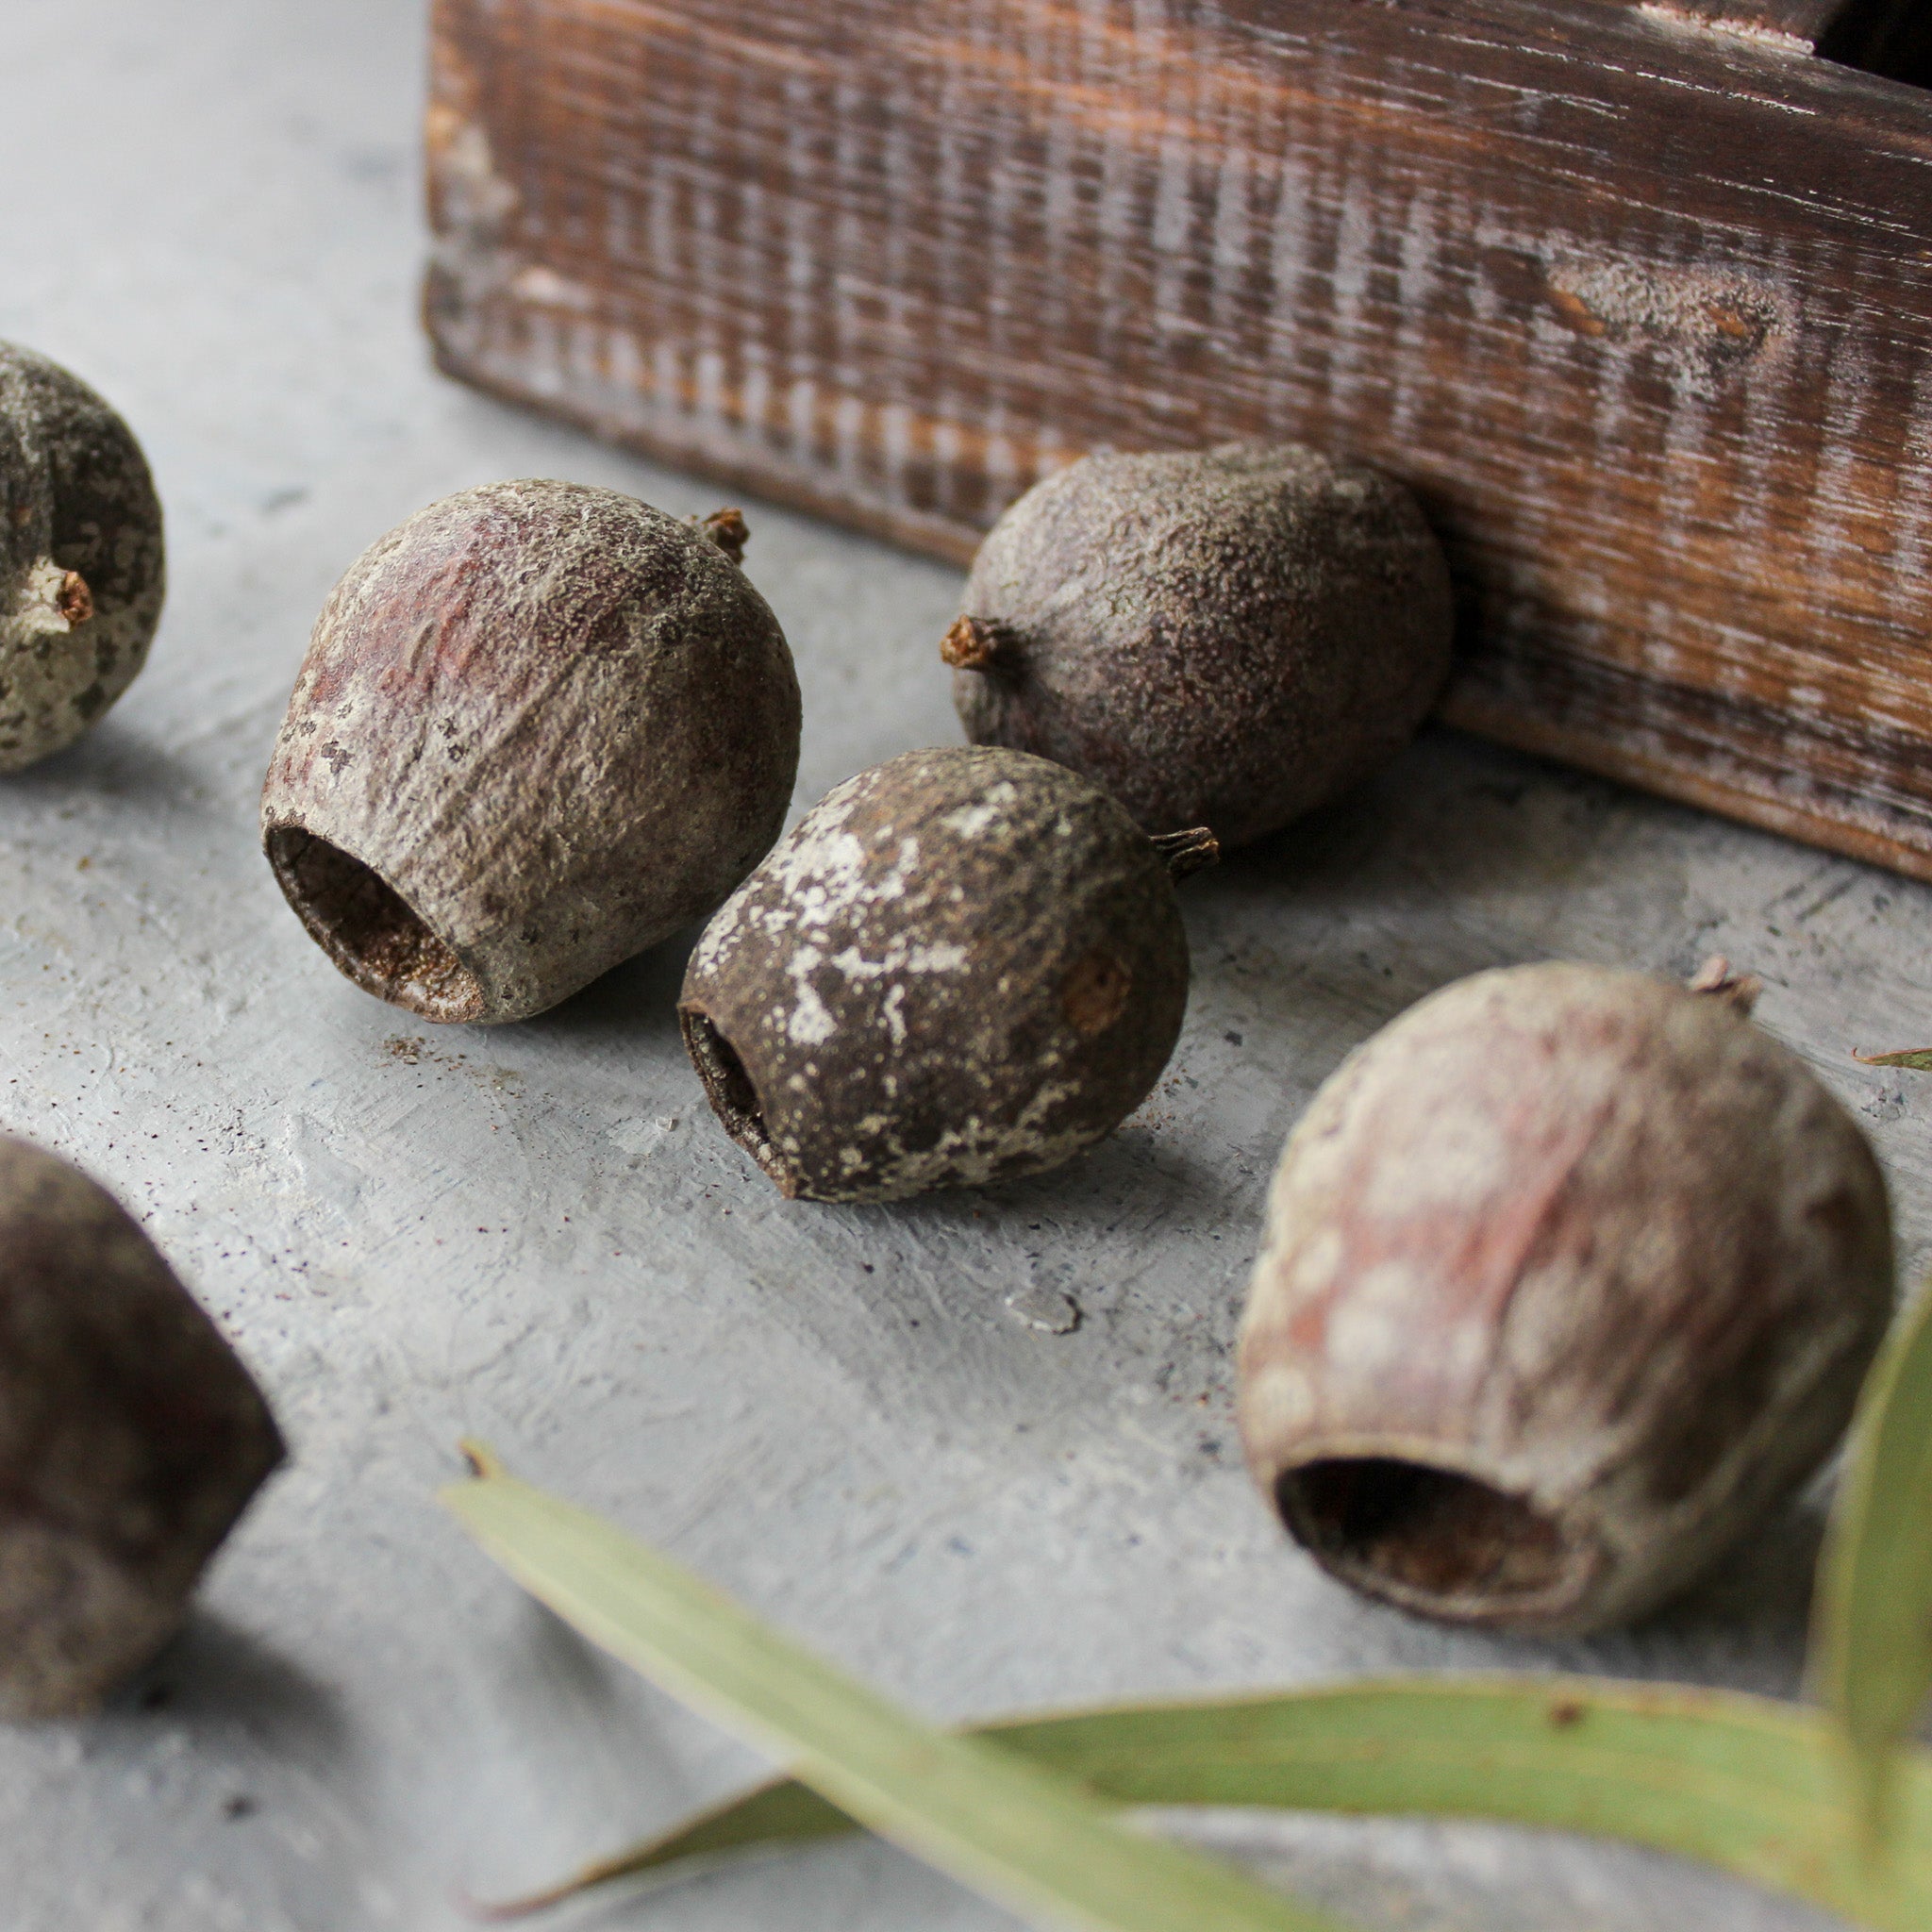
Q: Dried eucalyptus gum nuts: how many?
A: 6